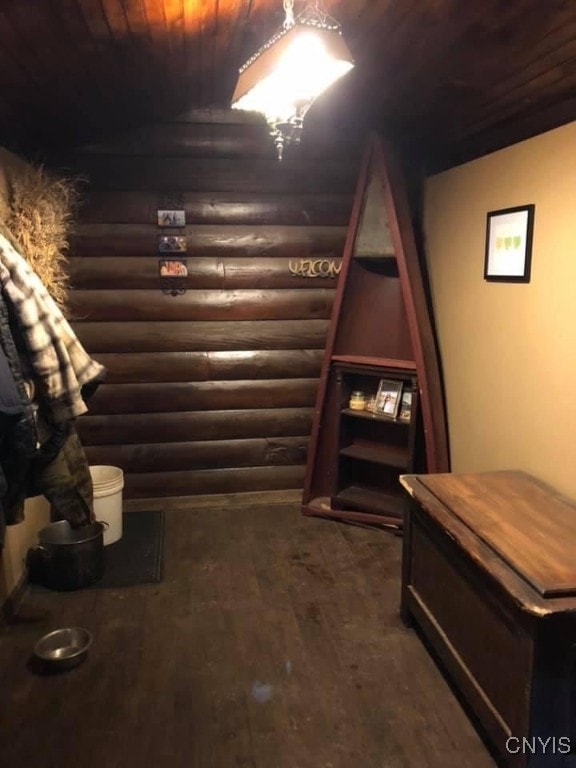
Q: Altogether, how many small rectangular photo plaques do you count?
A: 3